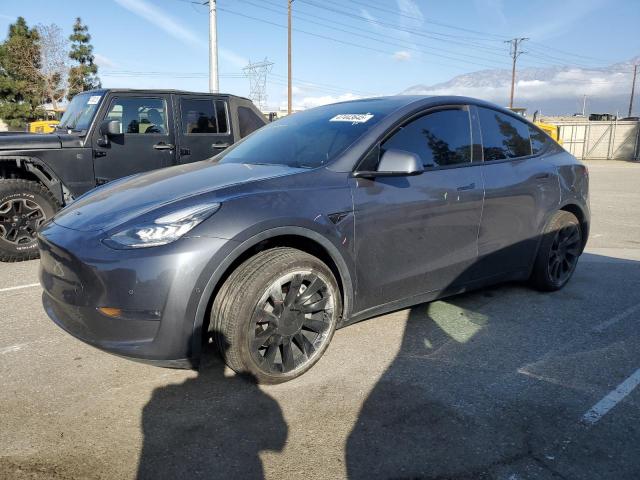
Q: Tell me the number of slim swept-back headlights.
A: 1